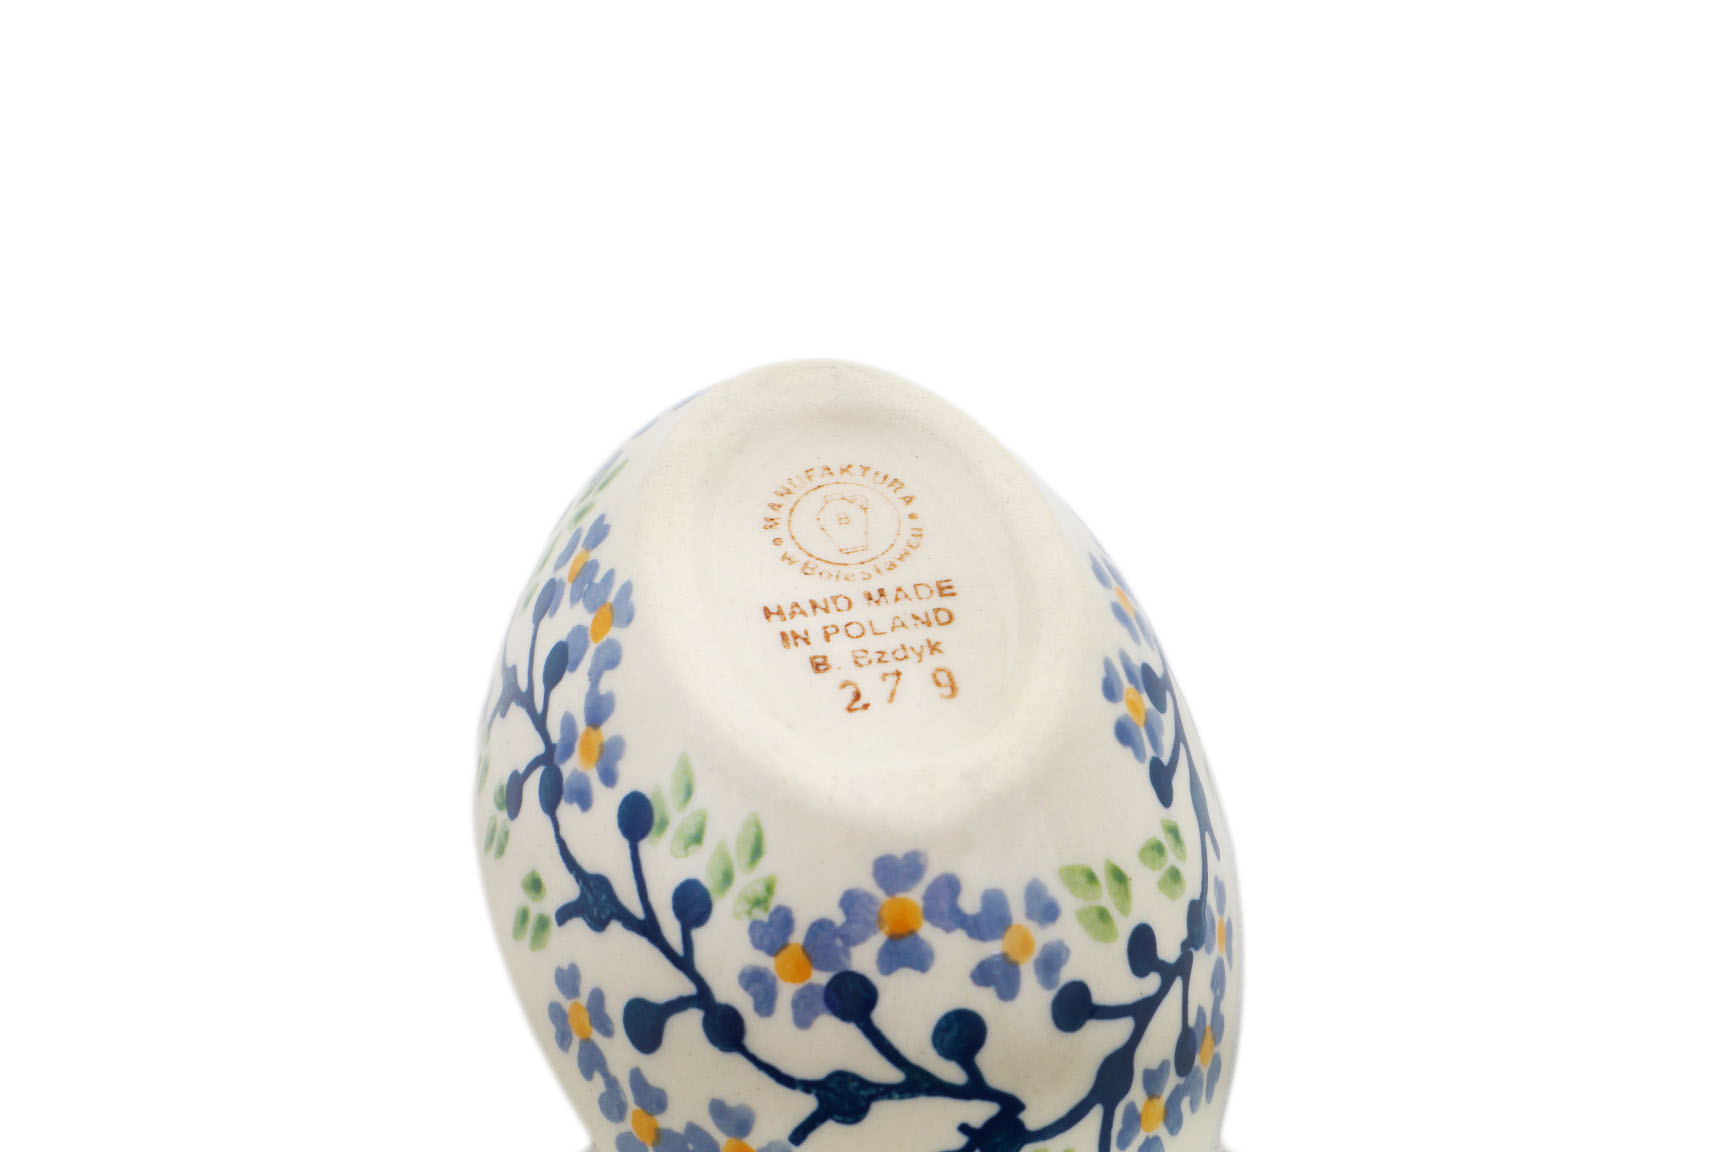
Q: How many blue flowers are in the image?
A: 14